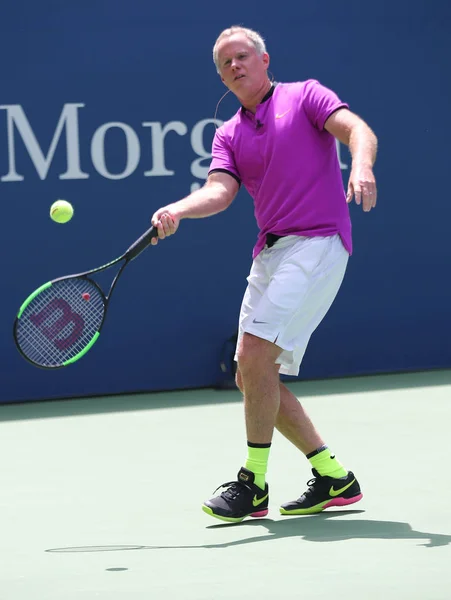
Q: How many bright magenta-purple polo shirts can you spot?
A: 1